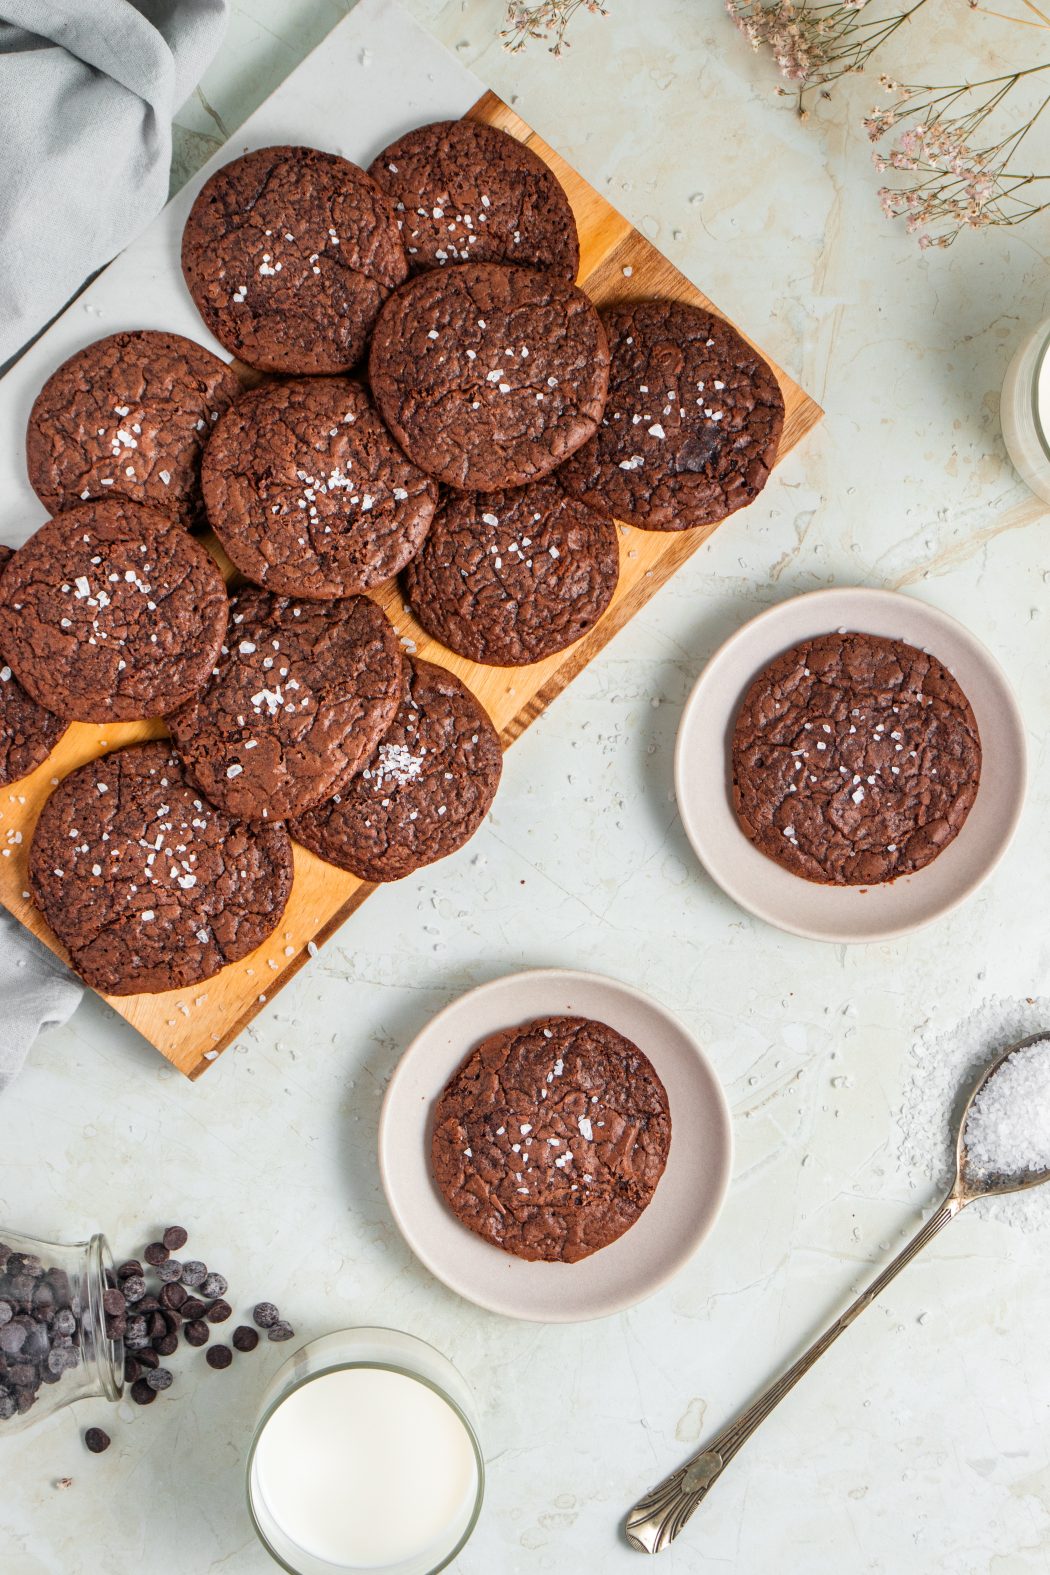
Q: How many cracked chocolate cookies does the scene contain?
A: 14